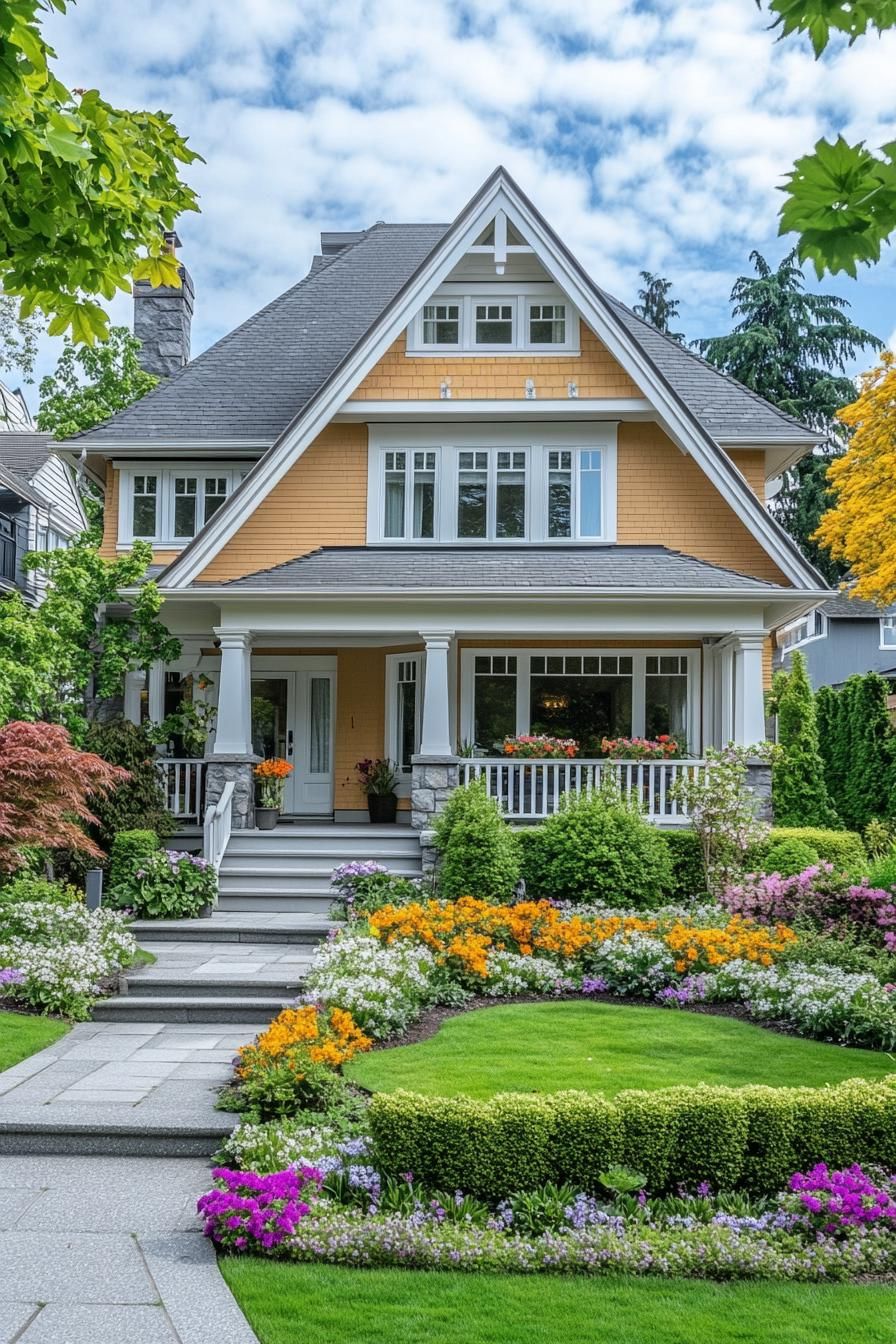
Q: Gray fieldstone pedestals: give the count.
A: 3